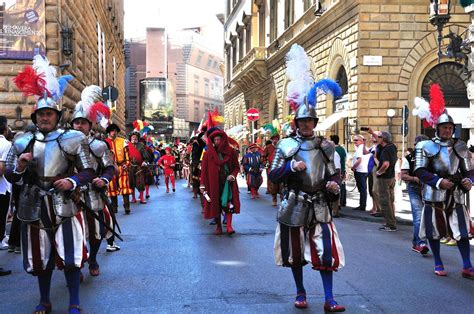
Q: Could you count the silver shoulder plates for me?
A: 7